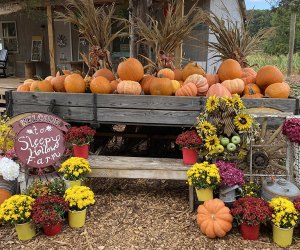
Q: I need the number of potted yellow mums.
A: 5